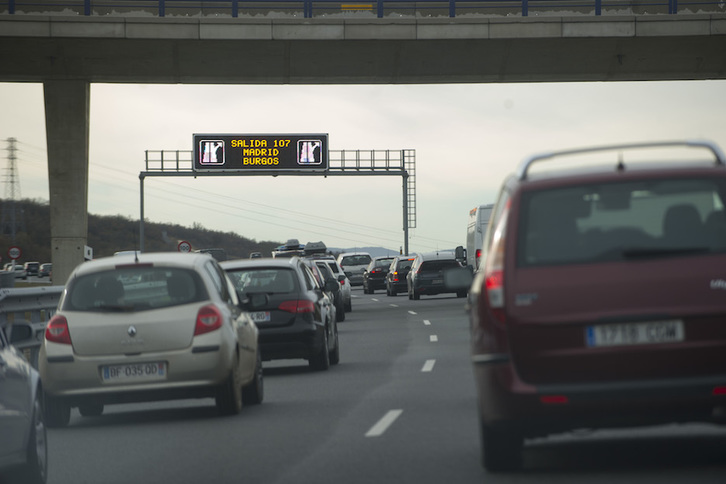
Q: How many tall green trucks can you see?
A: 0